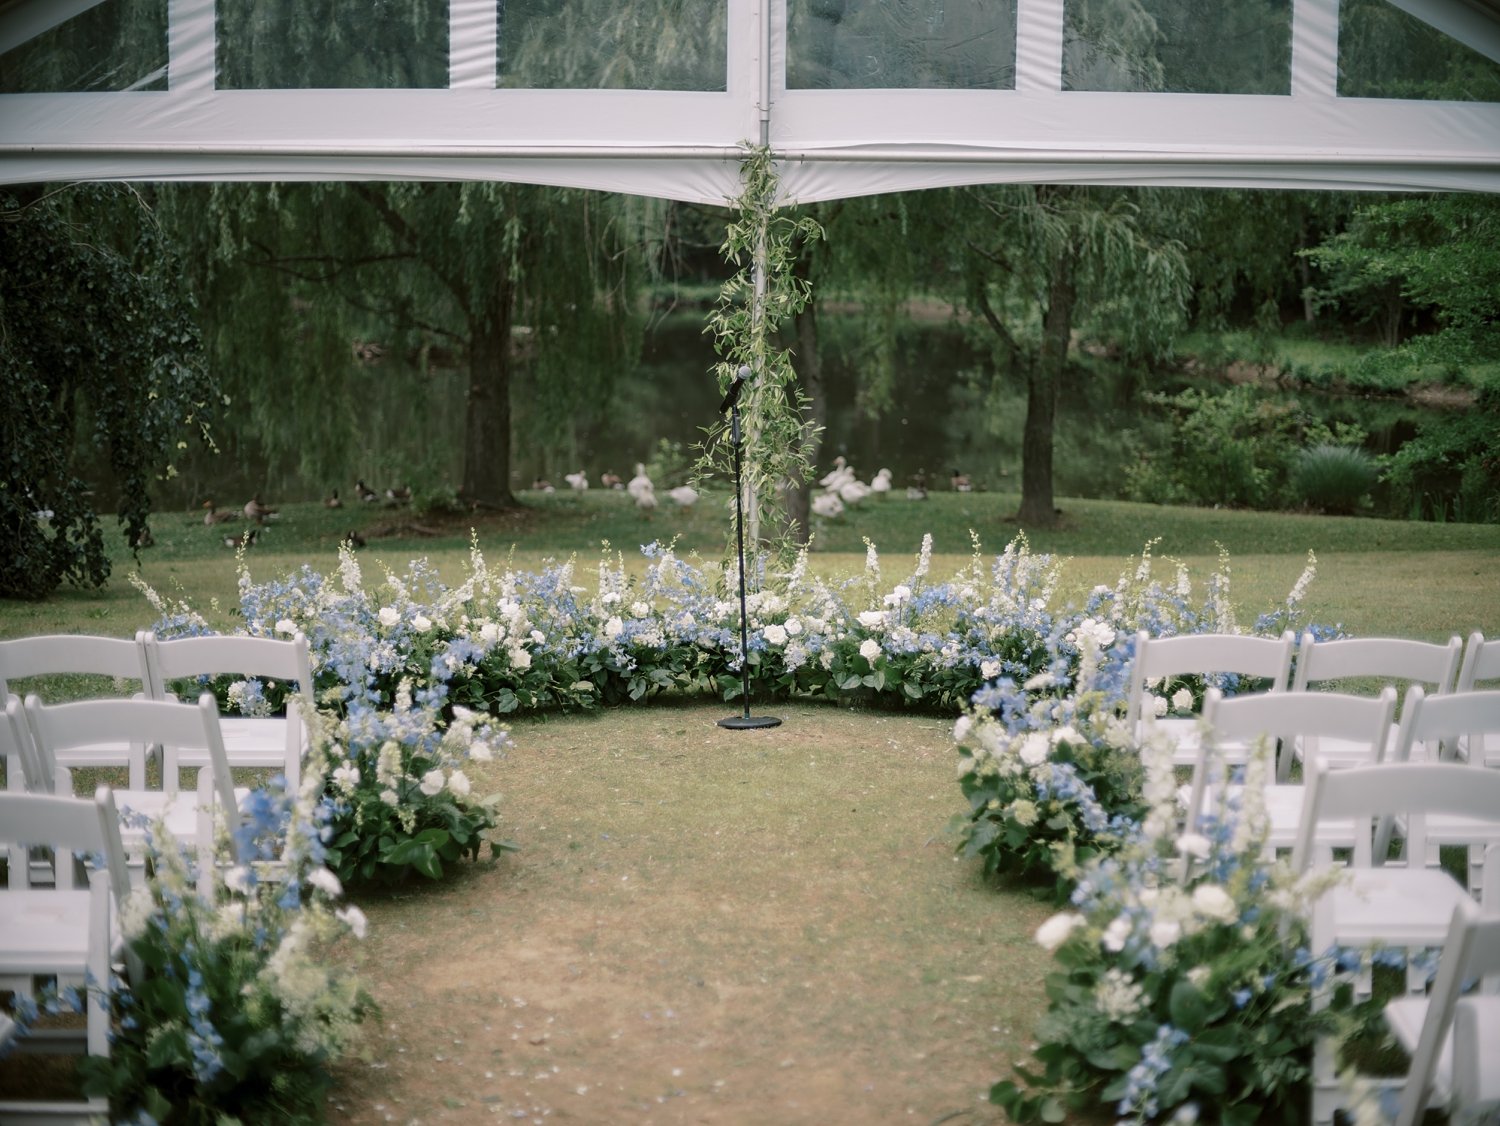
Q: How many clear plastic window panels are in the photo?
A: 6